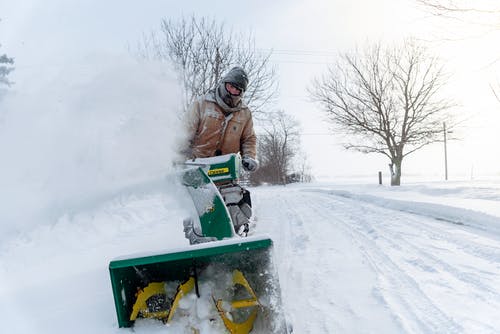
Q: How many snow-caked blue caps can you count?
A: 0